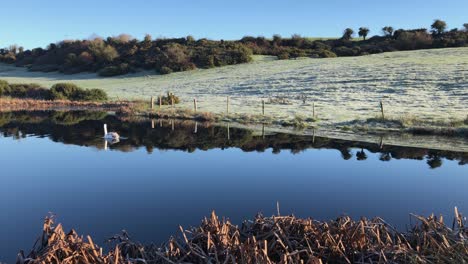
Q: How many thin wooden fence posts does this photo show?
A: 8